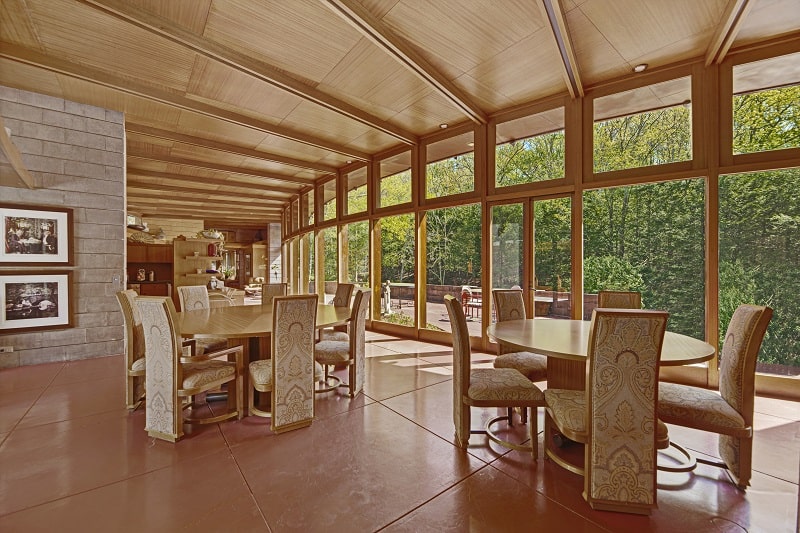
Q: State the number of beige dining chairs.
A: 12